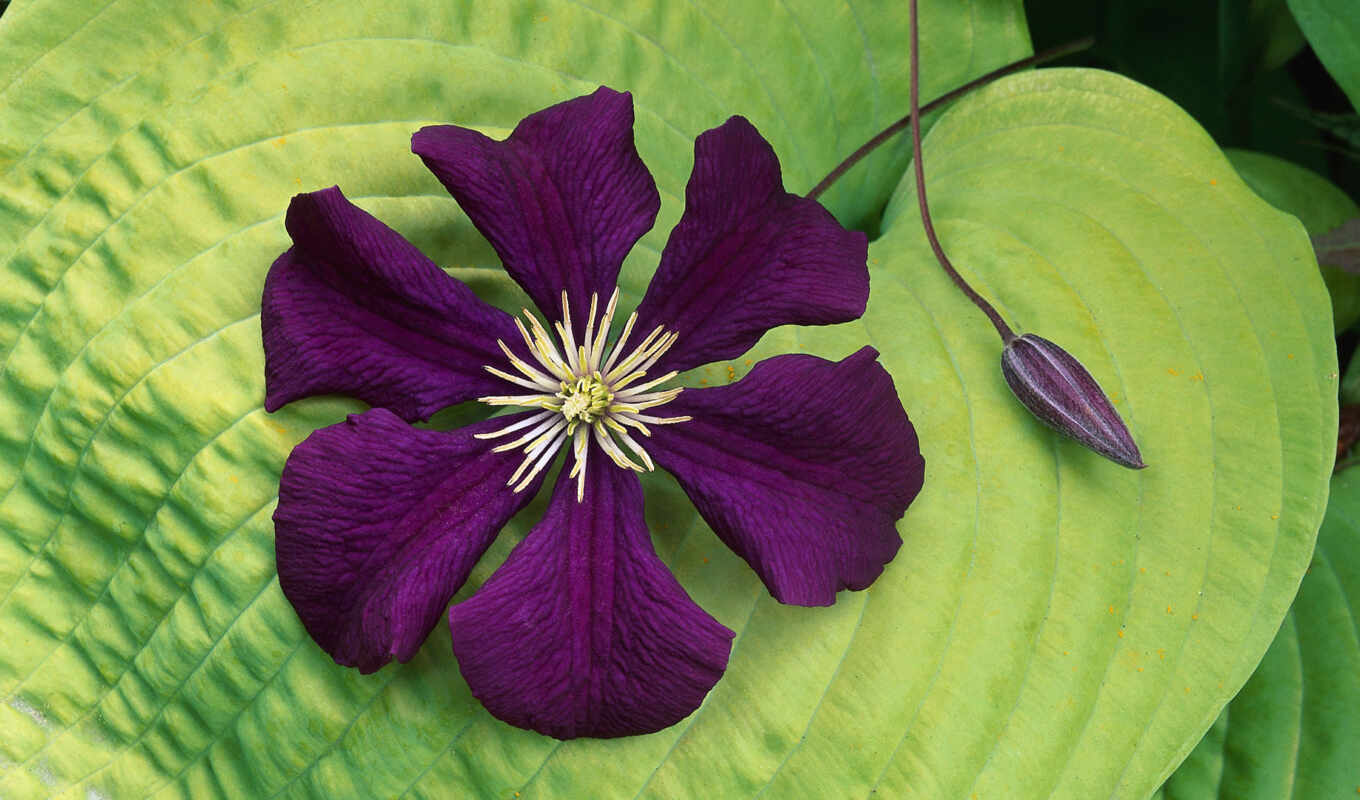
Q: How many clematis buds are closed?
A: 1